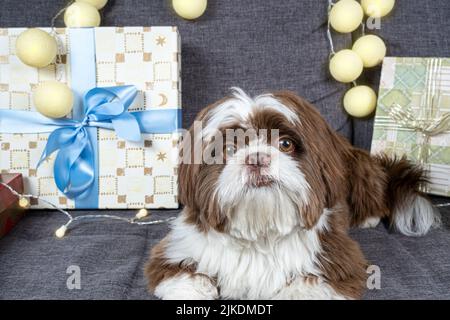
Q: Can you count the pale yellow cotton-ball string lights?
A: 10